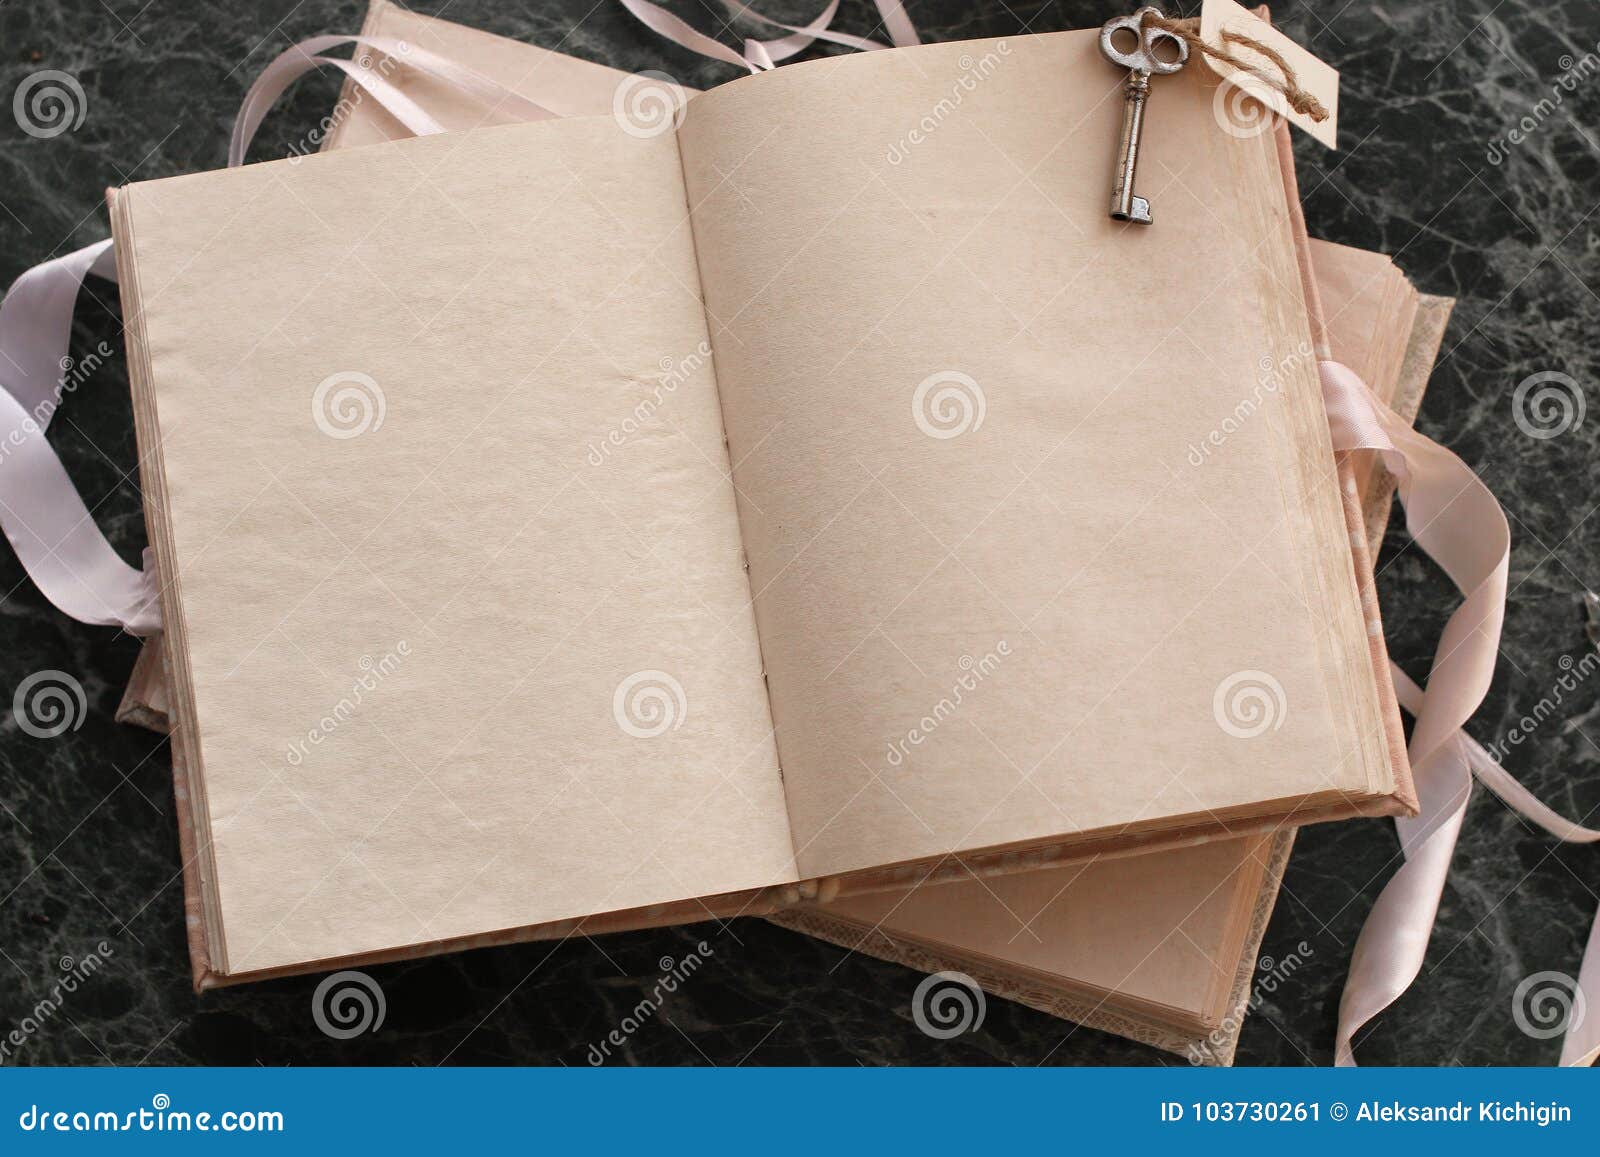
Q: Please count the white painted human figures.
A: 0